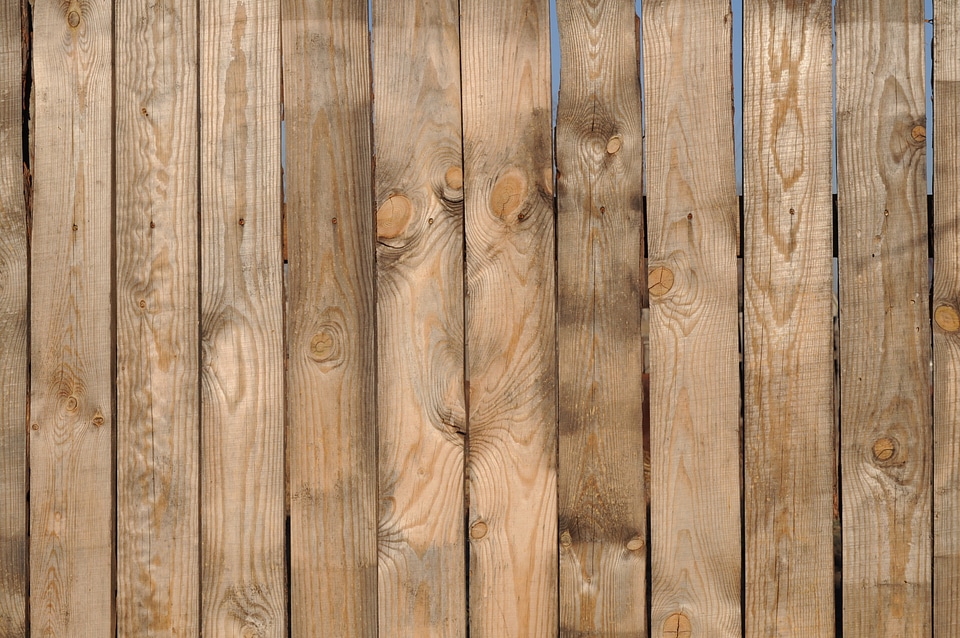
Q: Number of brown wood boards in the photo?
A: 12